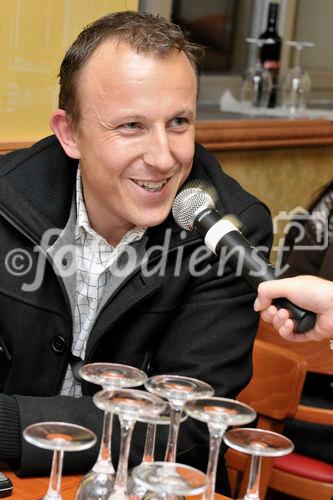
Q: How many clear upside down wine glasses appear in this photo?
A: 10